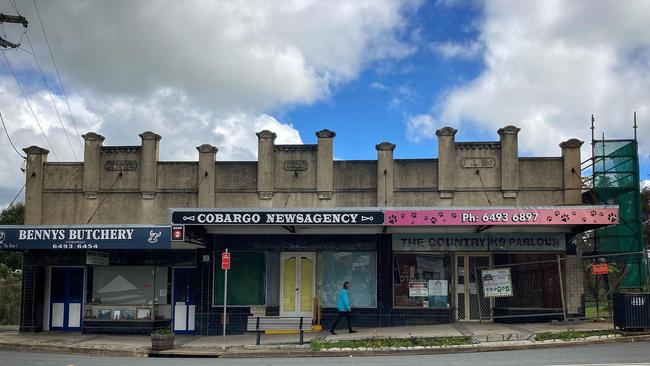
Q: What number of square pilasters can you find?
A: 10